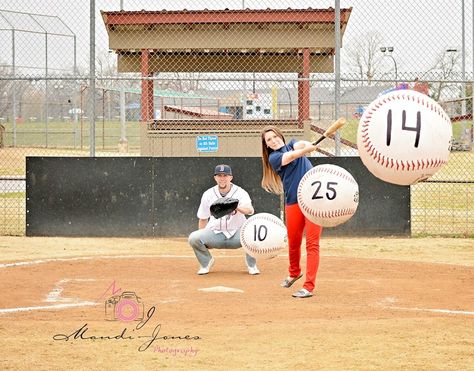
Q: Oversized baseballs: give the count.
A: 3